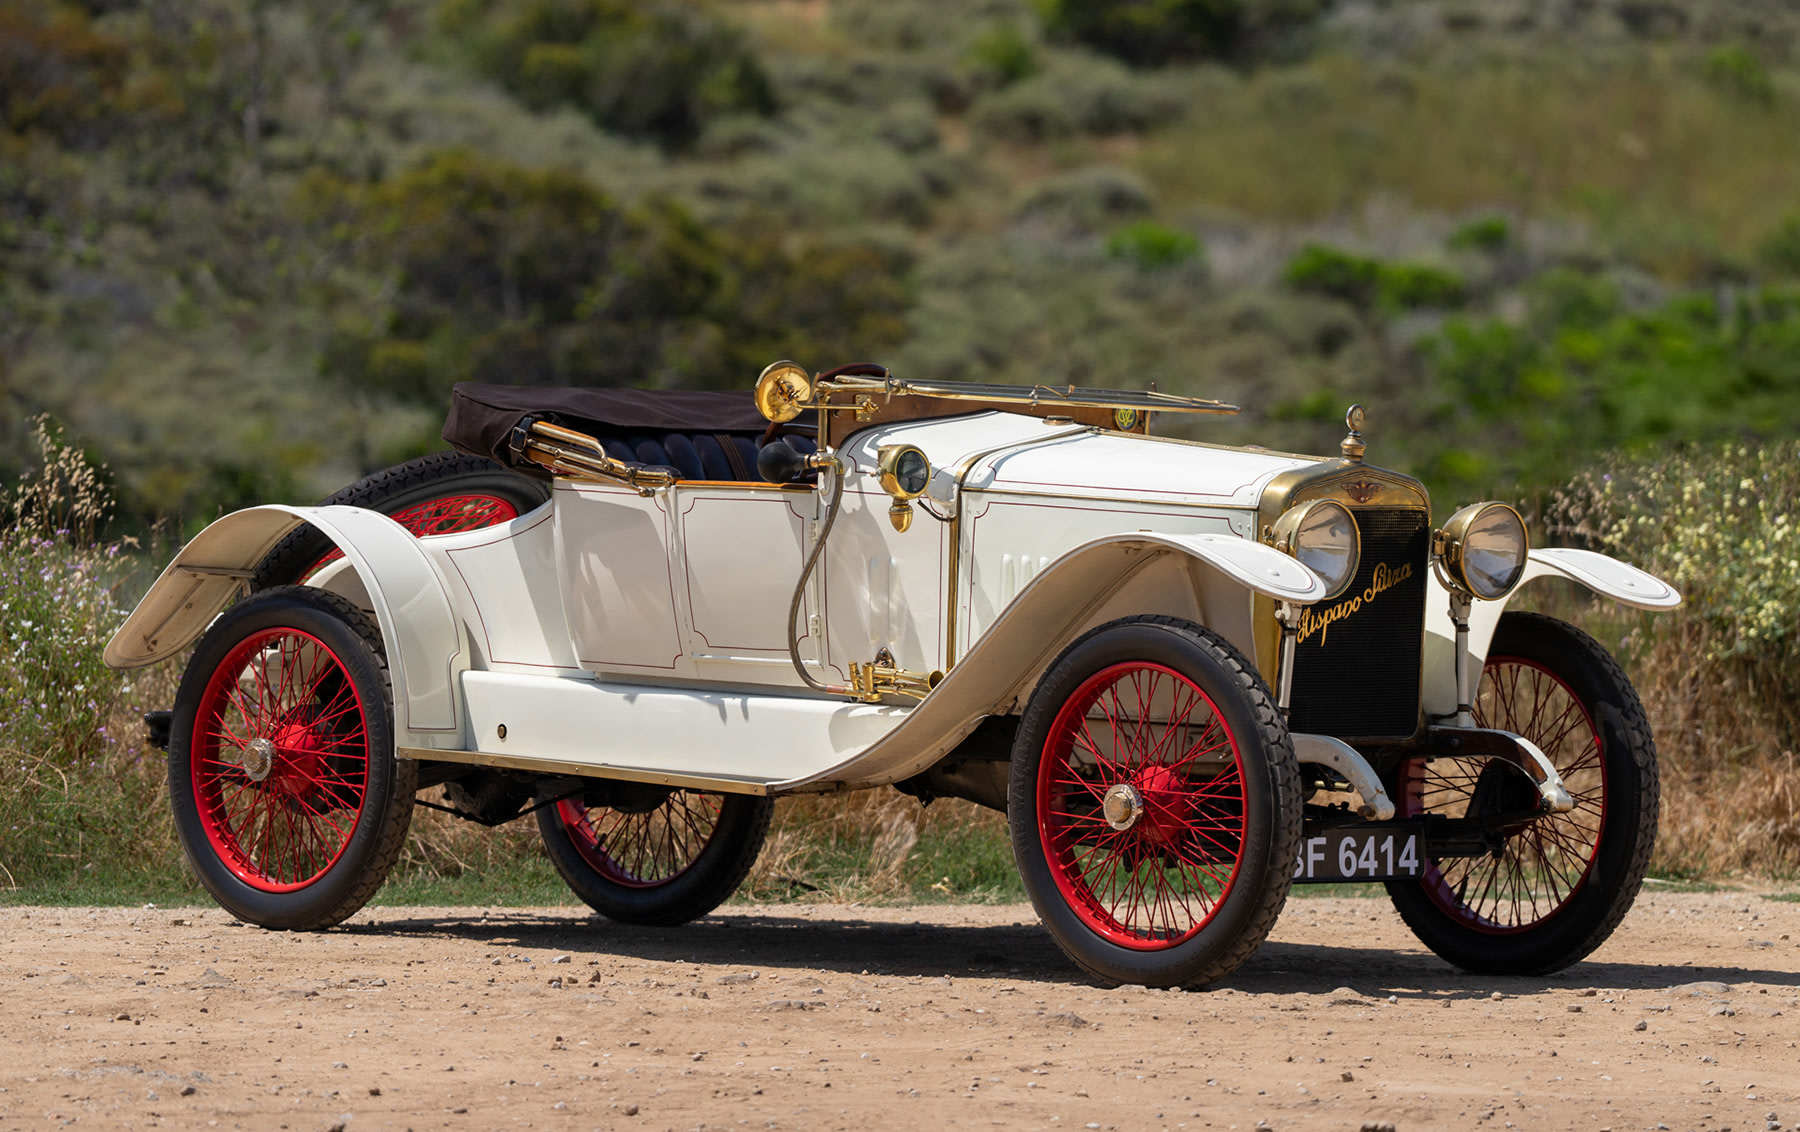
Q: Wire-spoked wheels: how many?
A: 5